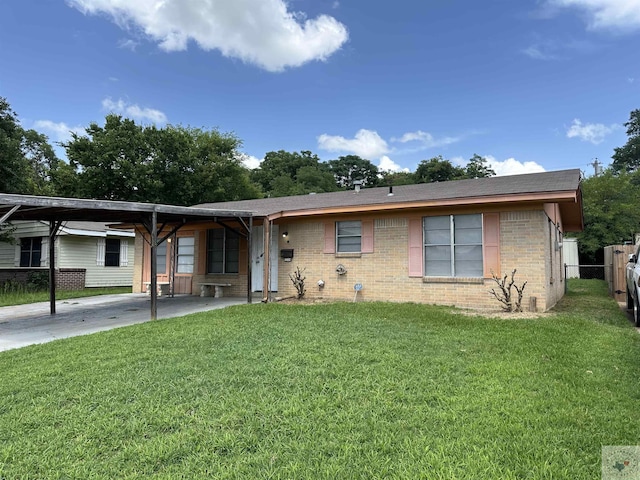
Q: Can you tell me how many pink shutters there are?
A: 4